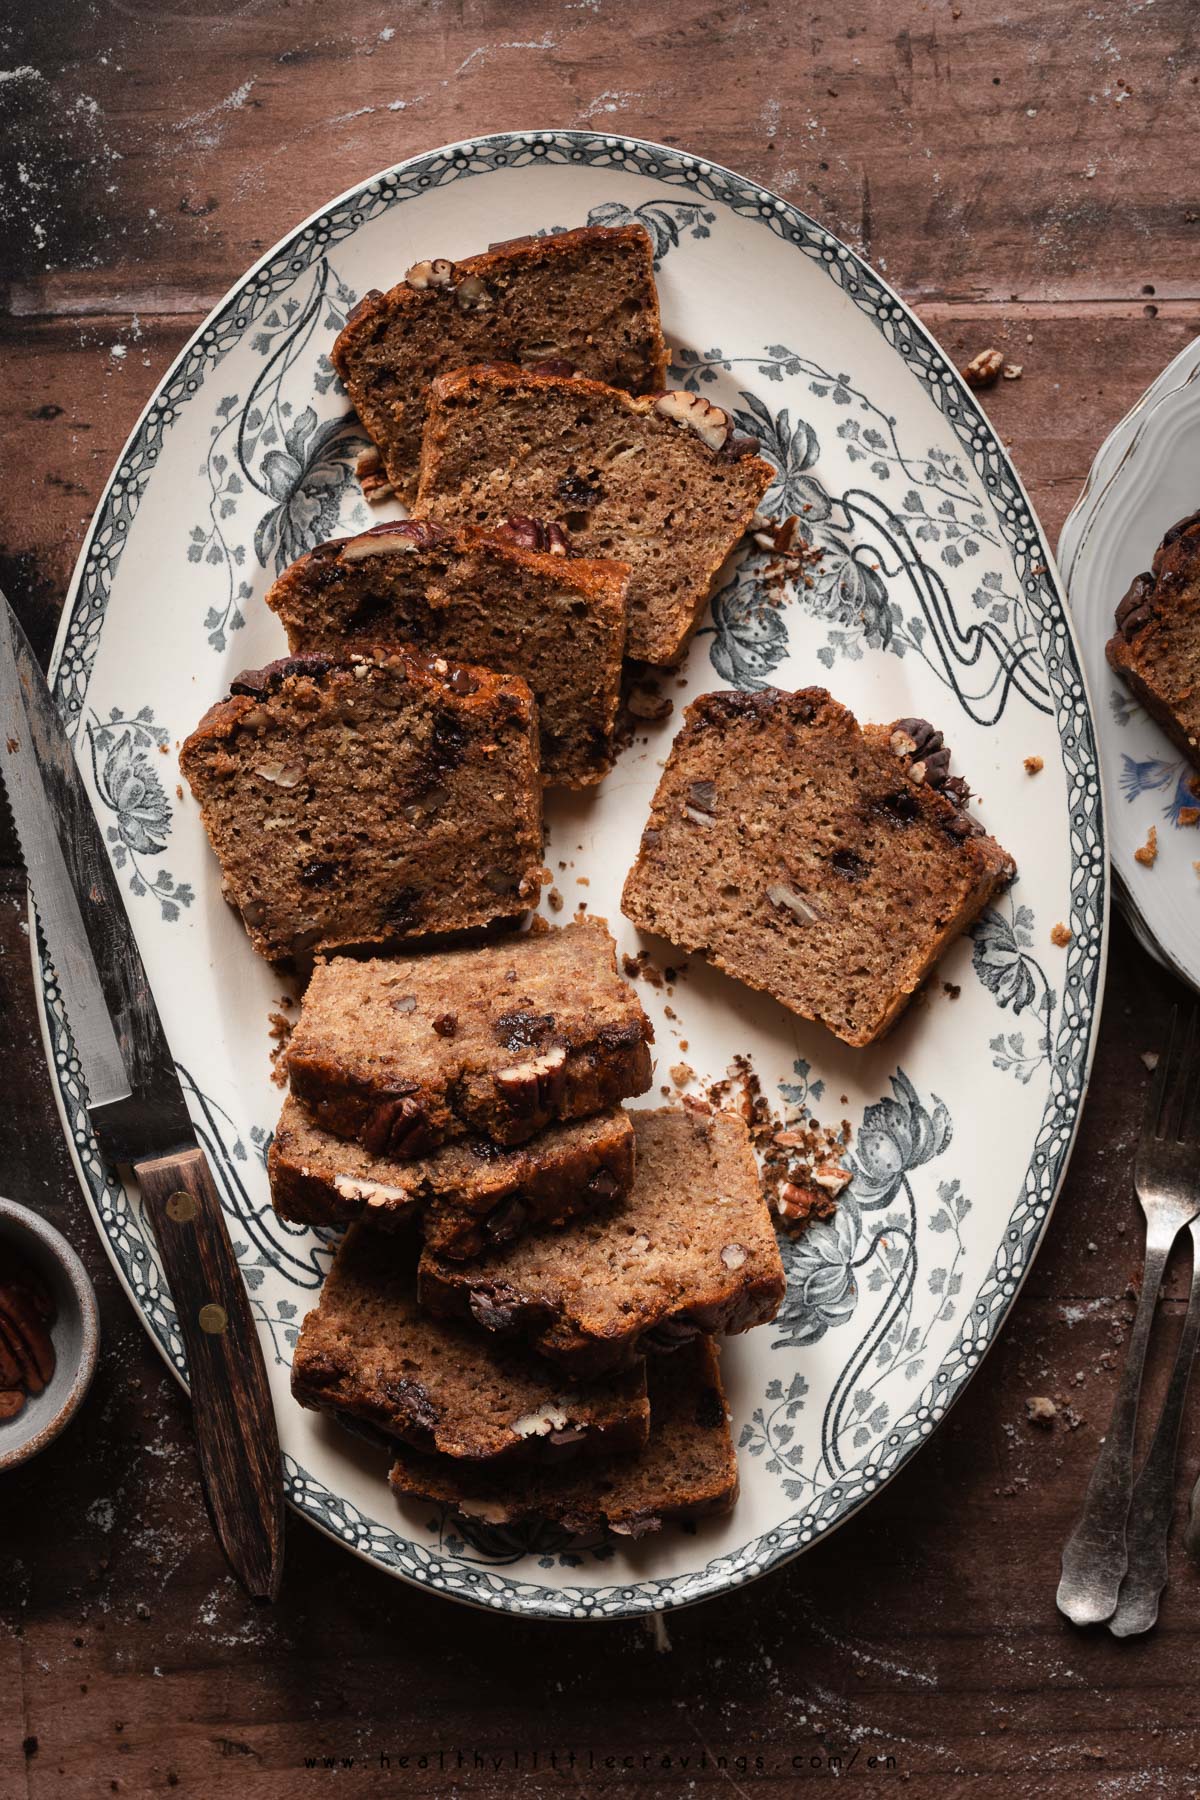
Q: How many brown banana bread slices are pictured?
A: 11